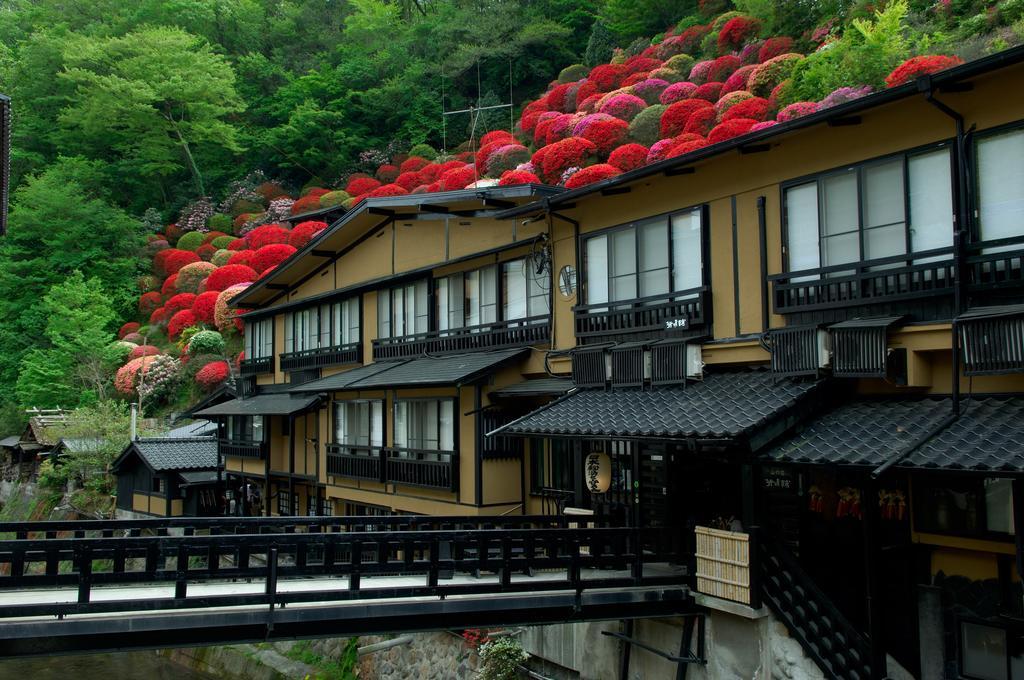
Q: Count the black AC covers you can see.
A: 6